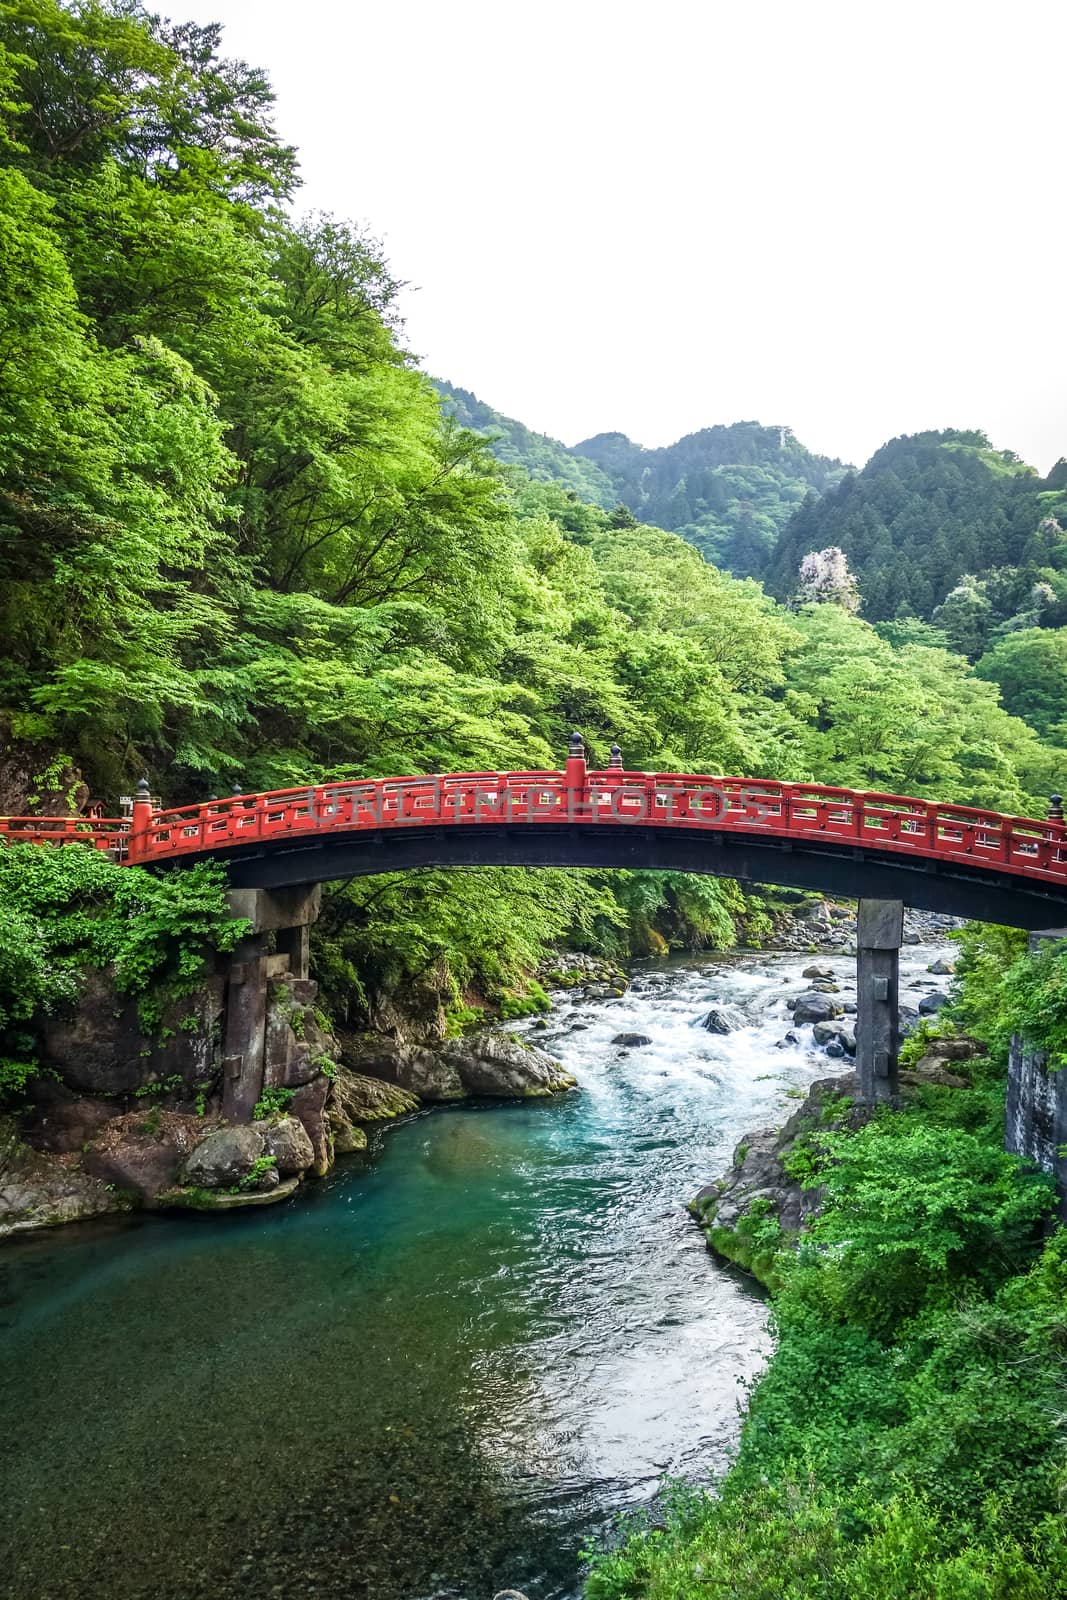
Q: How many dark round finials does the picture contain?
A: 5